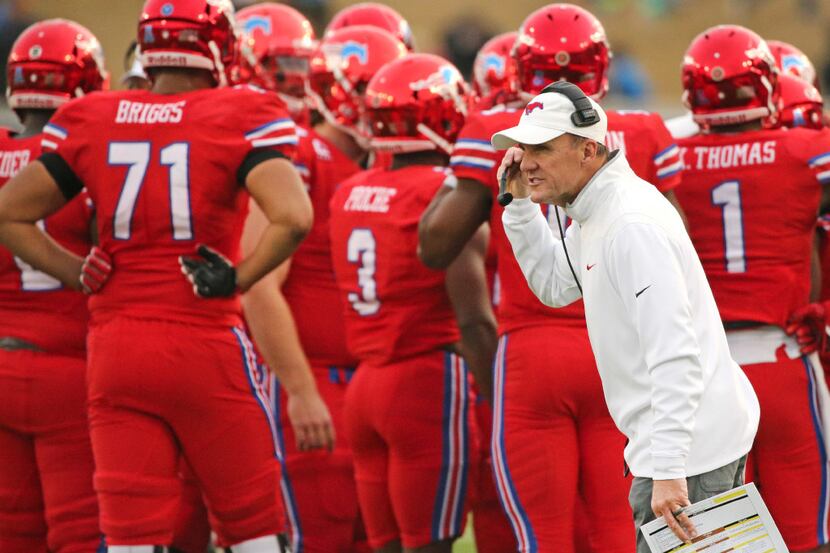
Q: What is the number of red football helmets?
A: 11